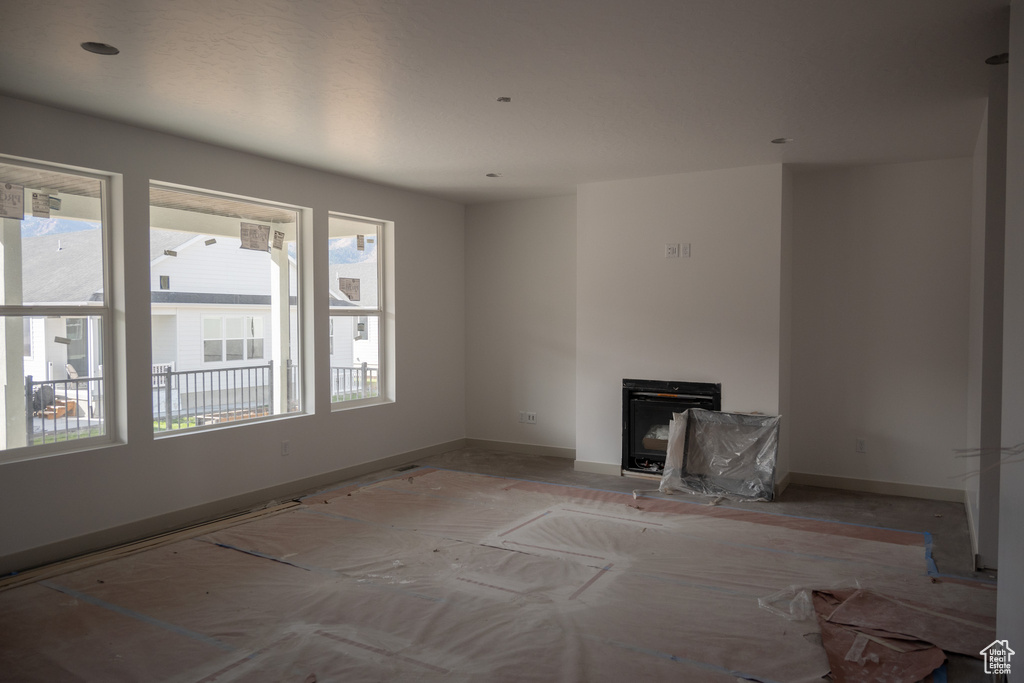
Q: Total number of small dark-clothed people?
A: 0